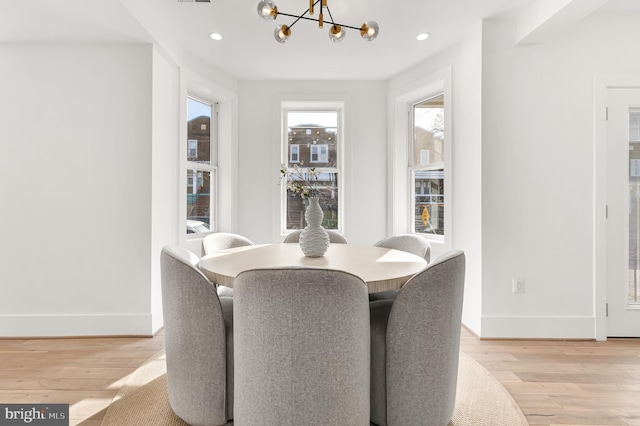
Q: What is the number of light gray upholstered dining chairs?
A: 6